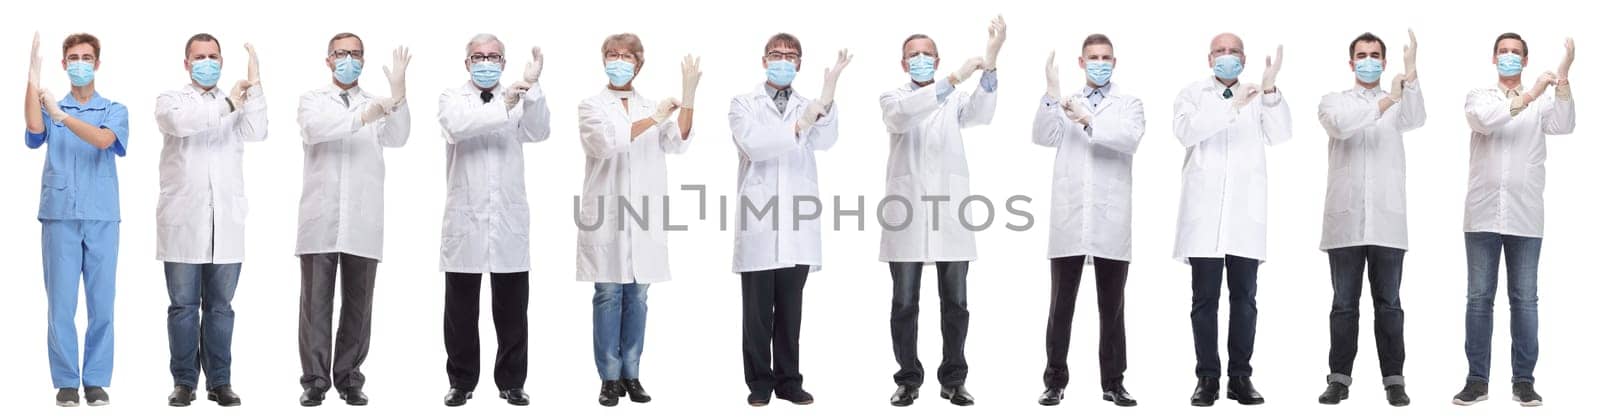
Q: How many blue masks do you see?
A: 11